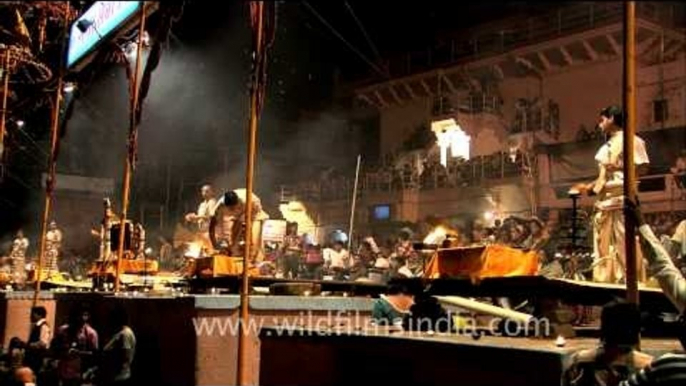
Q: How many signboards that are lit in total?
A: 1